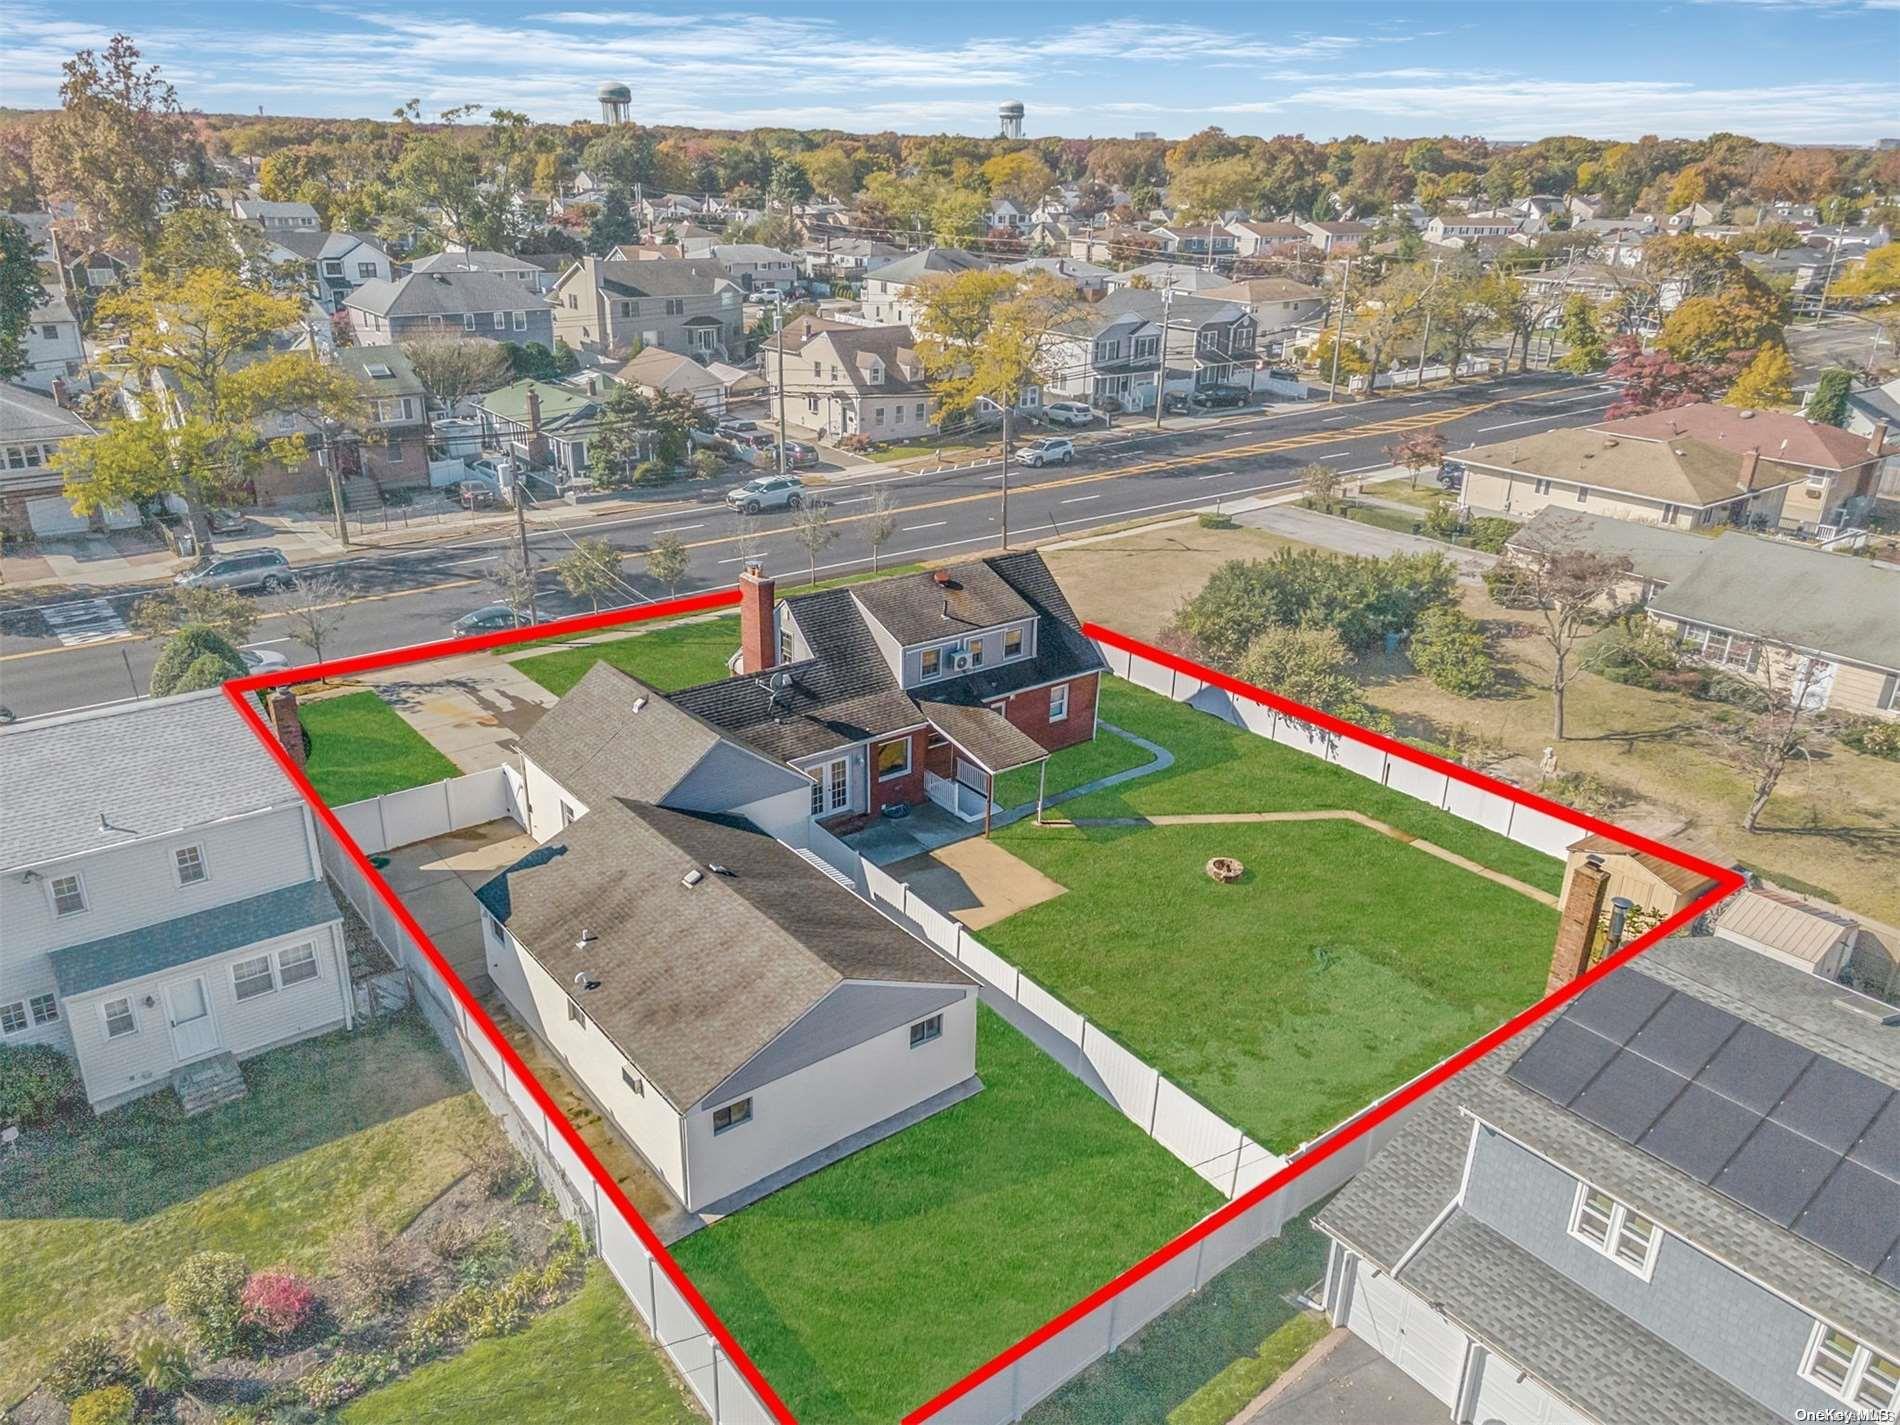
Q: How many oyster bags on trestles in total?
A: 0